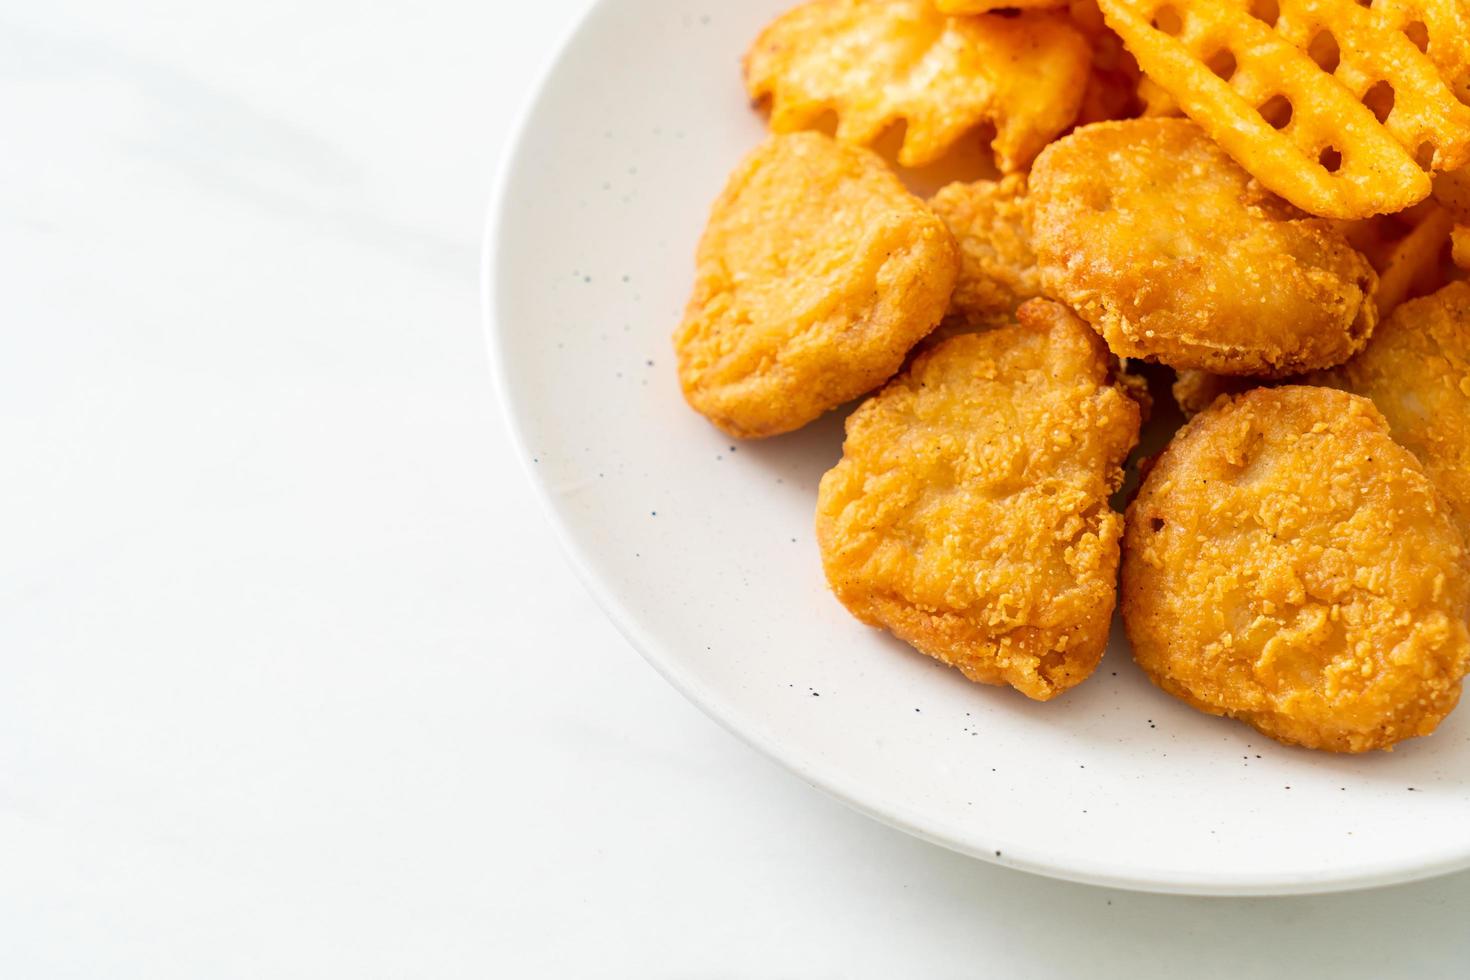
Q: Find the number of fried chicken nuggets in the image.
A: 6